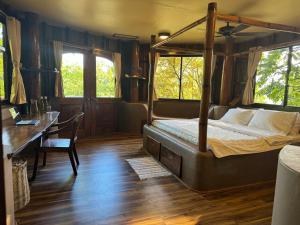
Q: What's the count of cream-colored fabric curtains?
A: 6